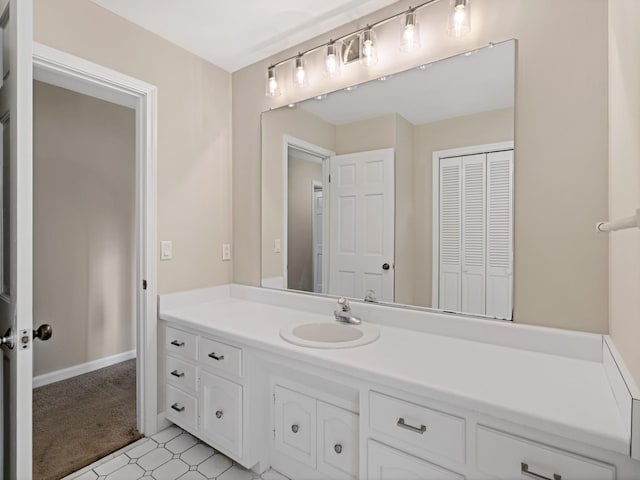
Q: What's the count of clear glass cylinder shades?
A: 6